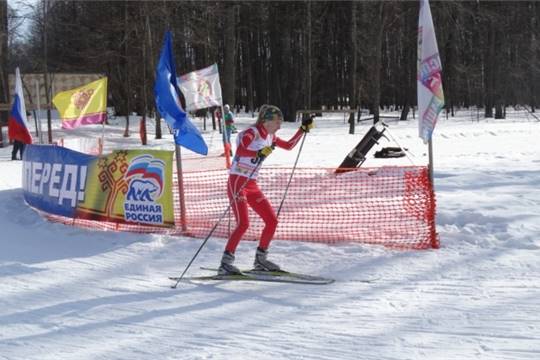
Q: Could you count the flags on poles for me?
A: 5